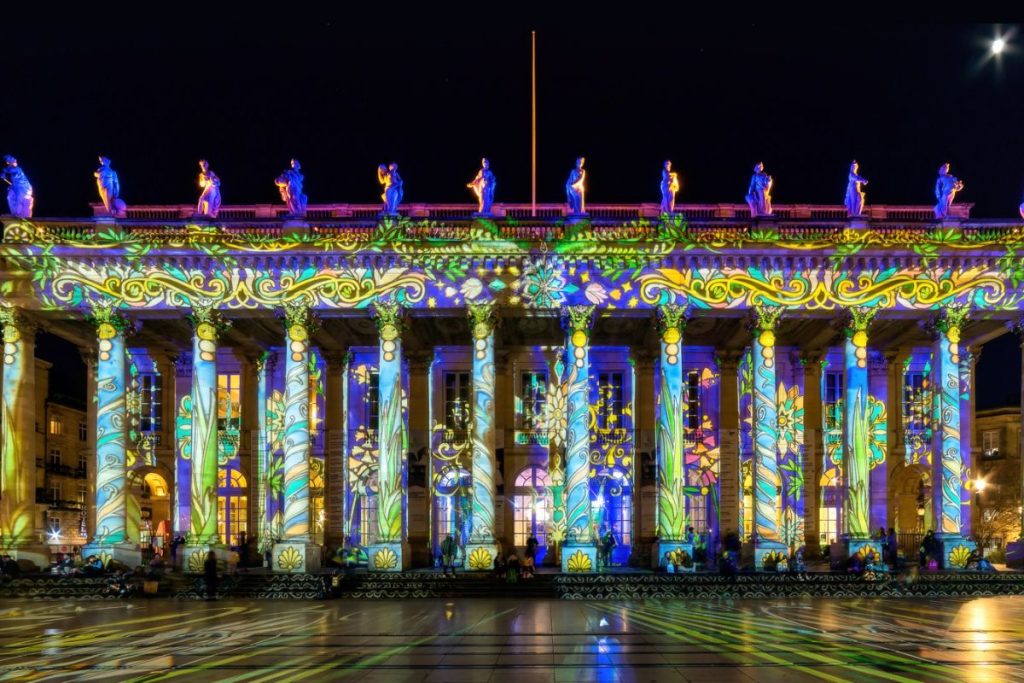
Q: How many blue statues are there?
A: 11